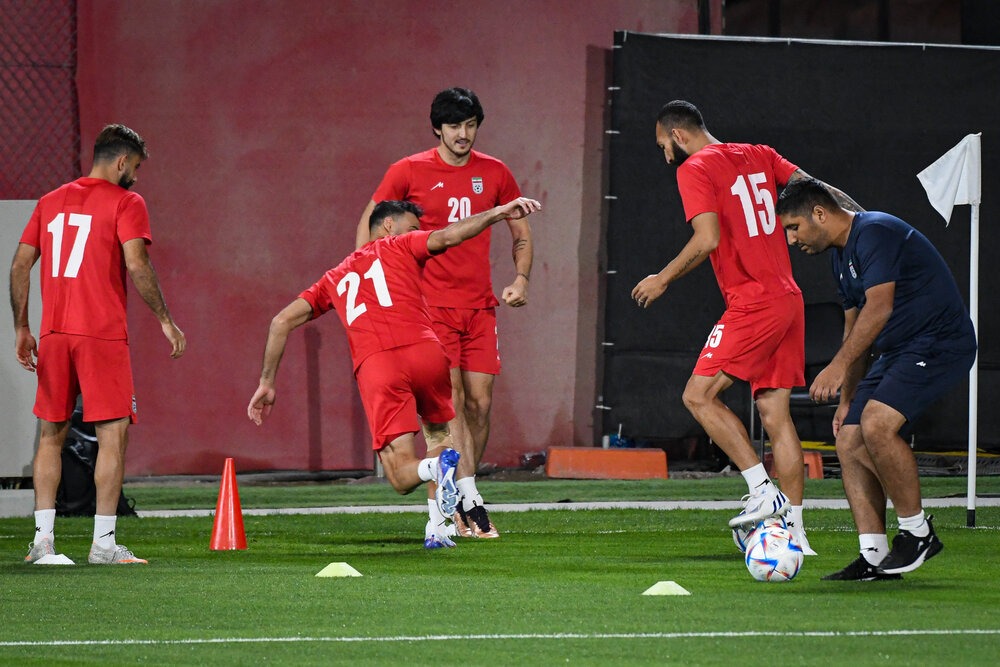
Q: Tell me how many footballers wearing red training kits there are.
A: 4